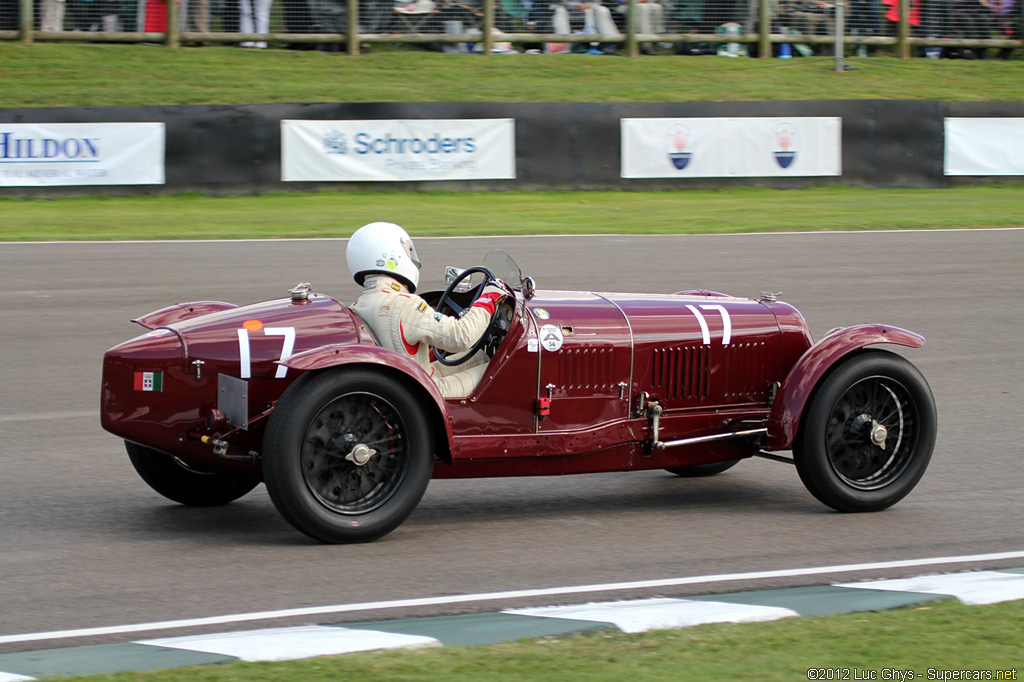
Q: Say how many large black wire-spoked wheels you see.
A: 2